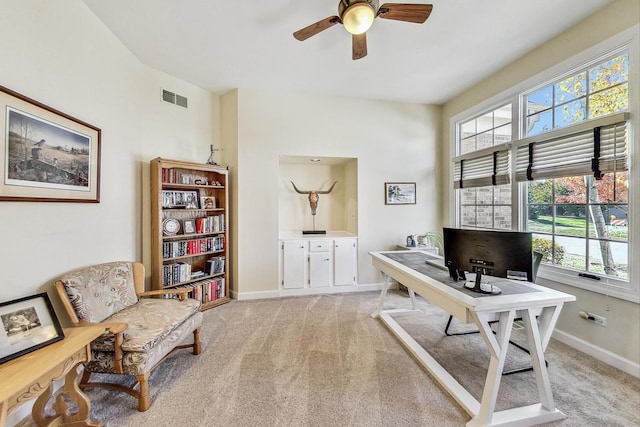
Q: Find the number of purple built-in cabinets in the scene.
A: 0